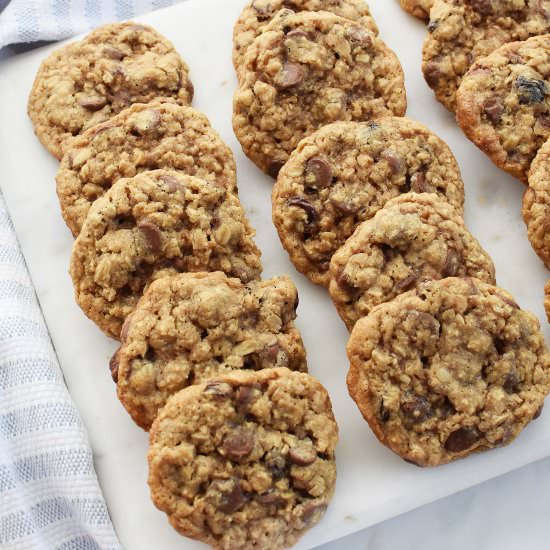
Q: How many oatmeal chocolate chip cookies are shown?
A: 15